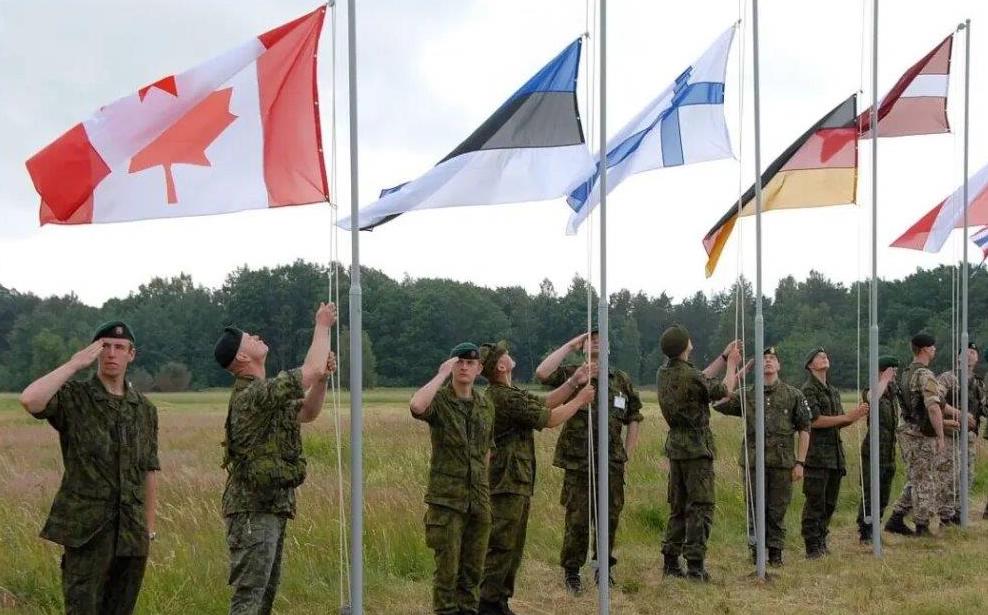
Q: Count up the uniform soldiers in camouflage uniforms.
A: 11